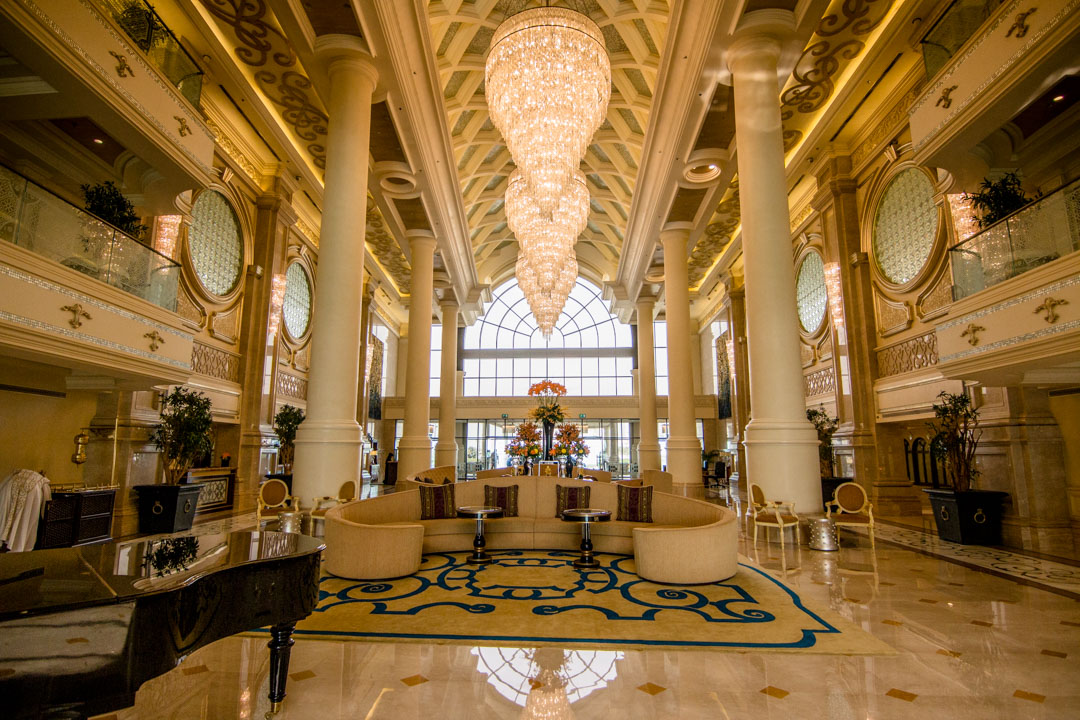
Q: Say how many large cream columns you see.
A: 6